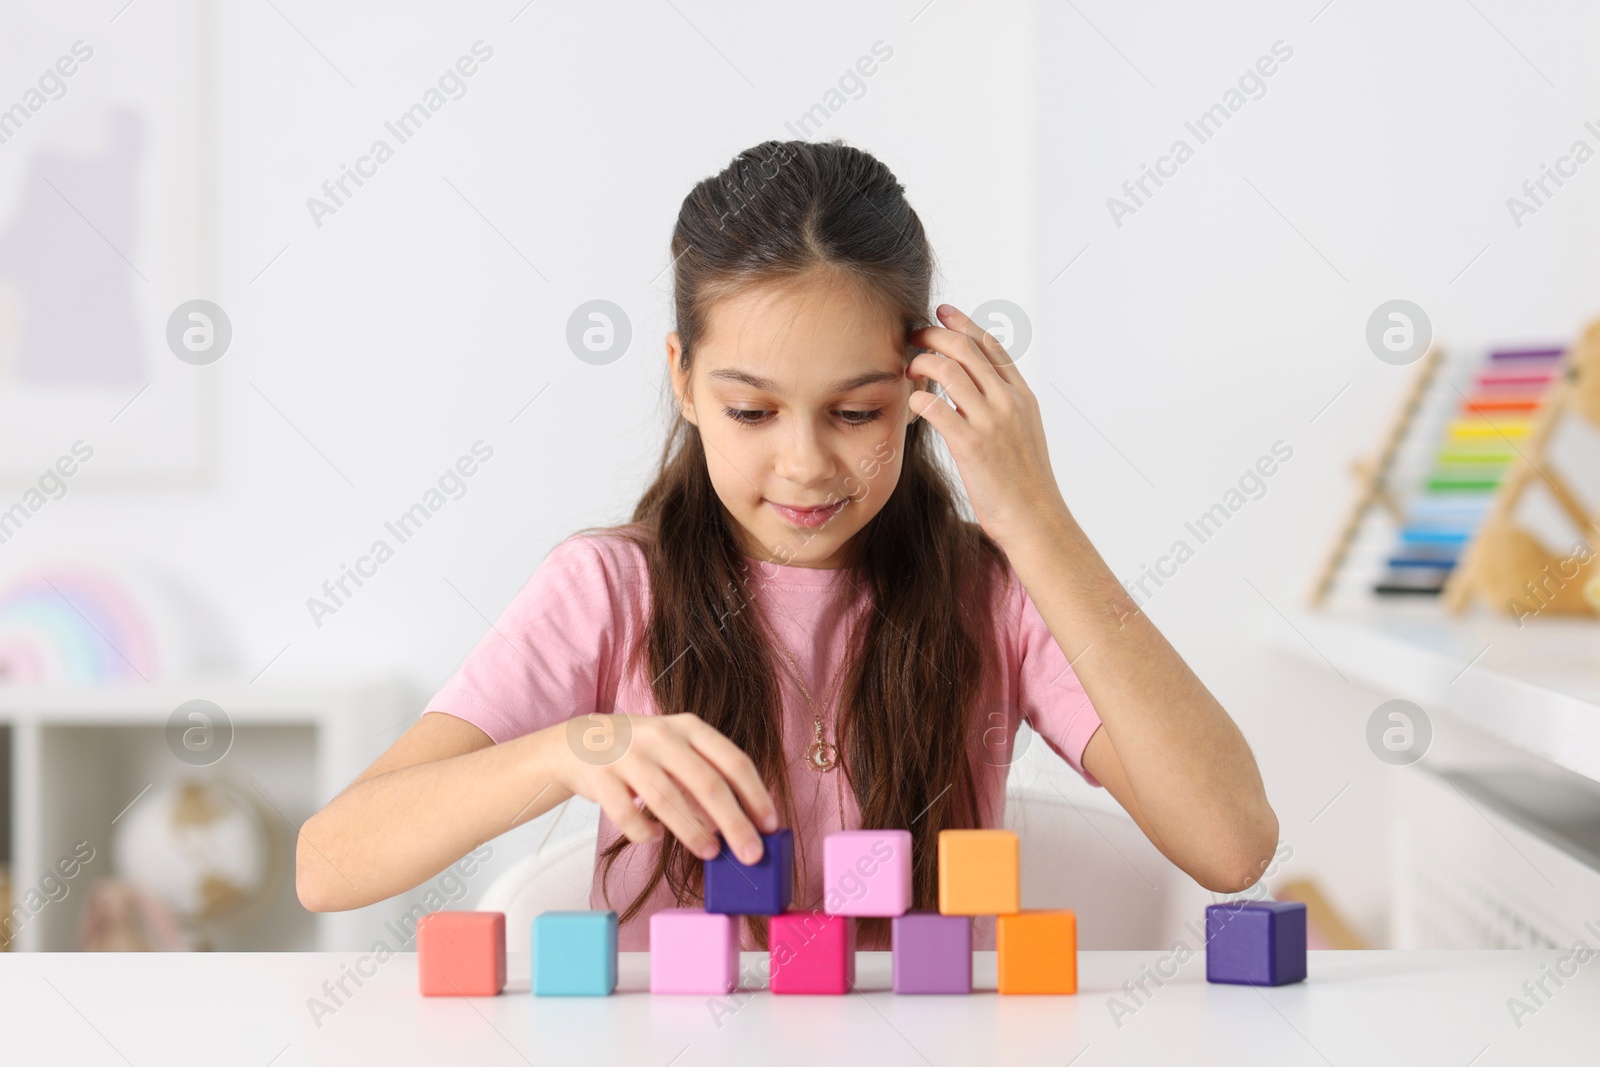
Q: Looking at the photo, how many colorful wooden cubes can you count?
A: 10